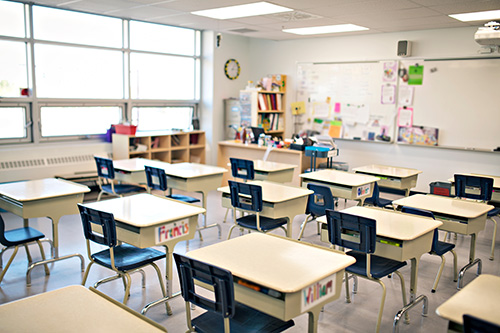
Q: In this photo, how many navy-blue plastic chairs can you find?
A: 13